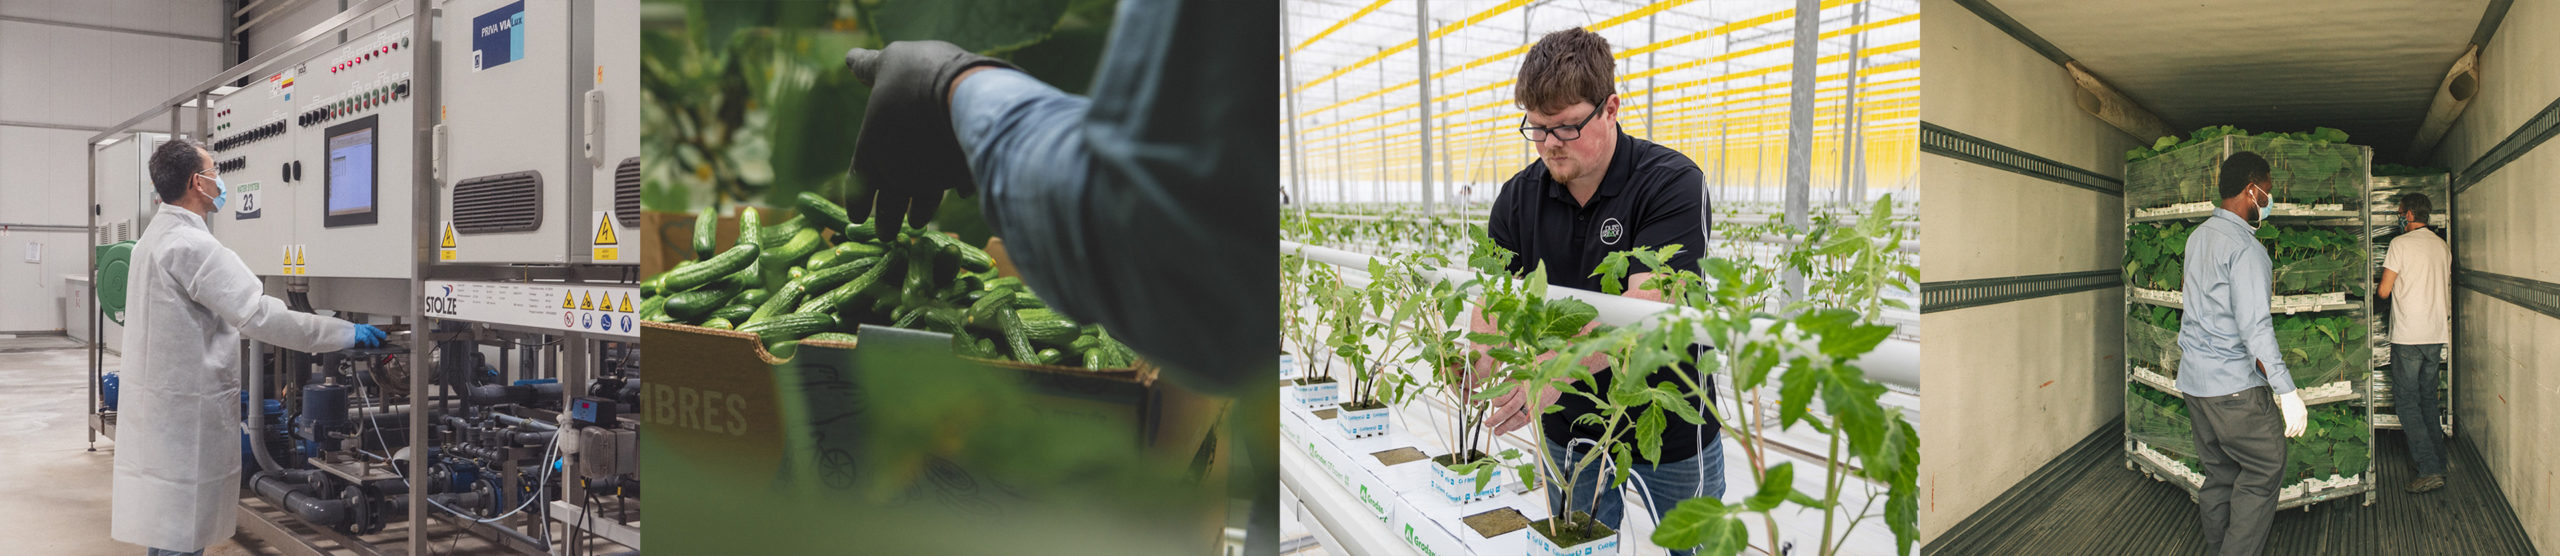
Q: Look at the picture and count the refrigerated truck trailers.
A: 1